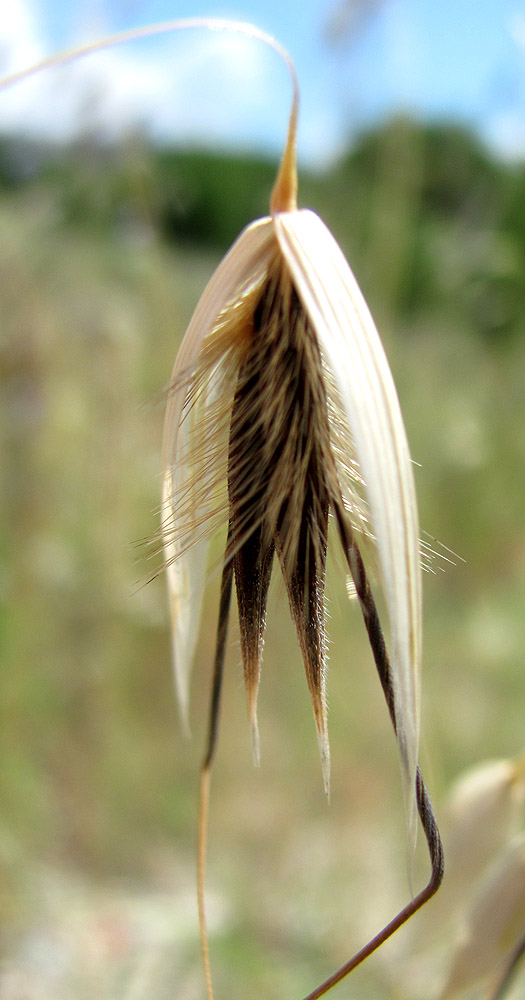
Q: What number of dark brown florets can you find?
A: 2